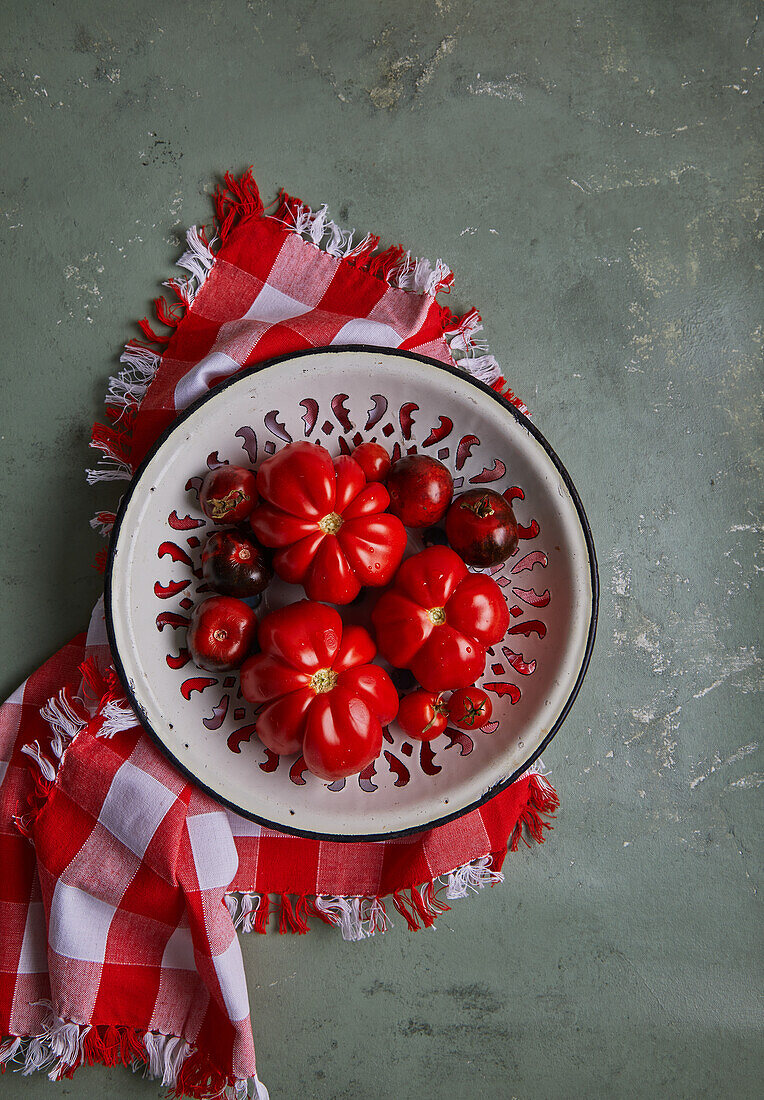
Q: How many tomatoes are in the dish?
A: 11